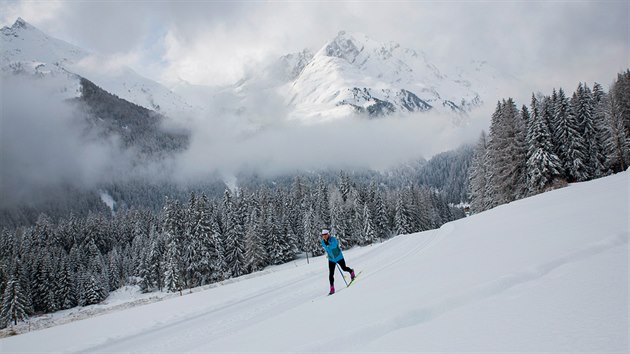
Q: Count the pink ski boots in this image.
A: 2